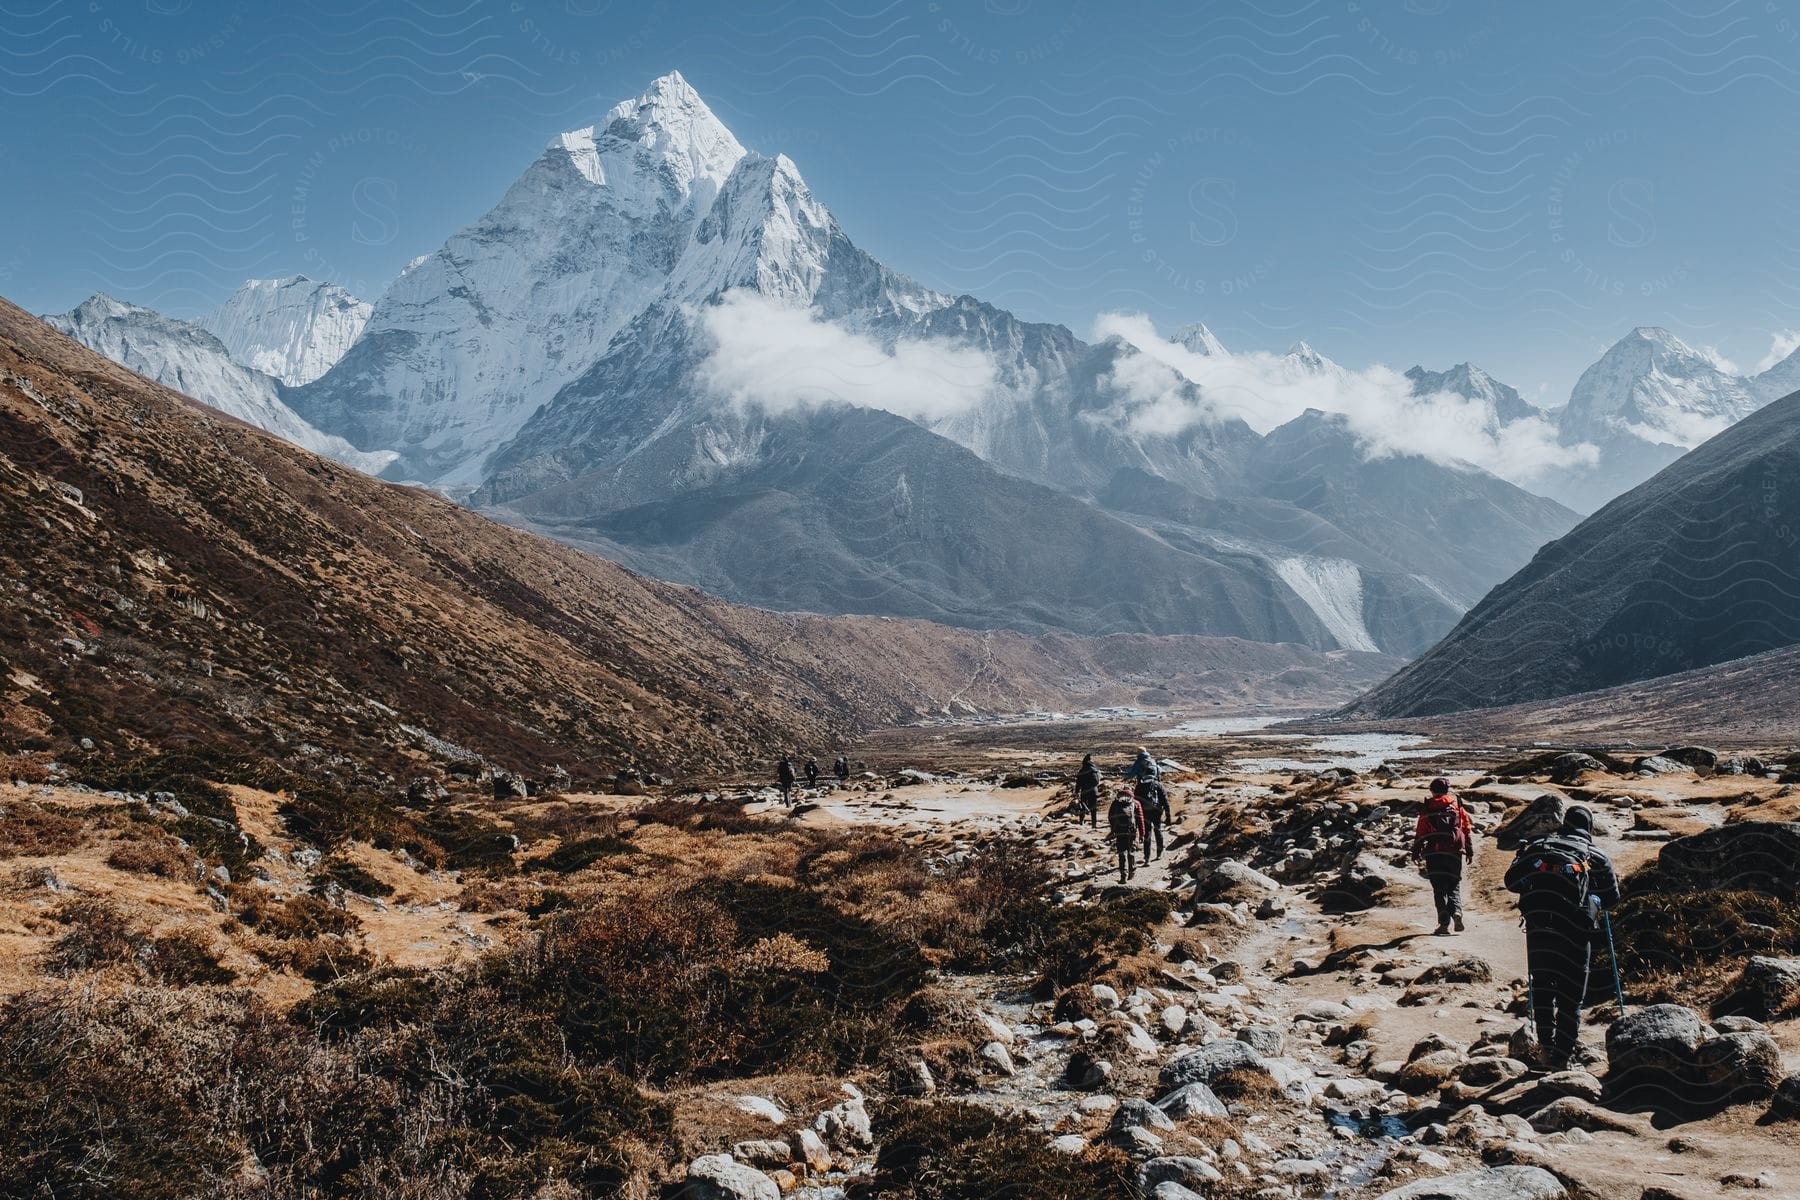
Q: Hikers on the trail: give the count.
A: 9